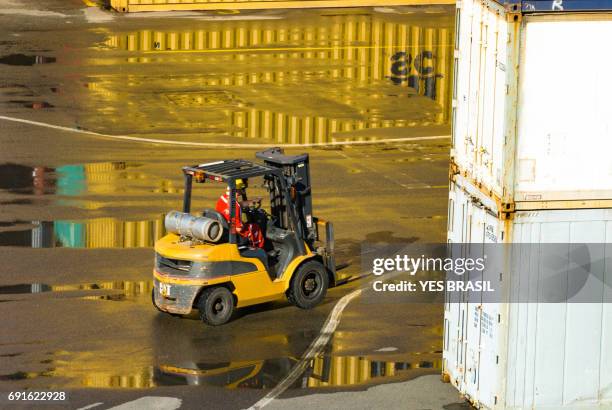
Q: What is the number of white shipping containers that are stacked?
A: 2